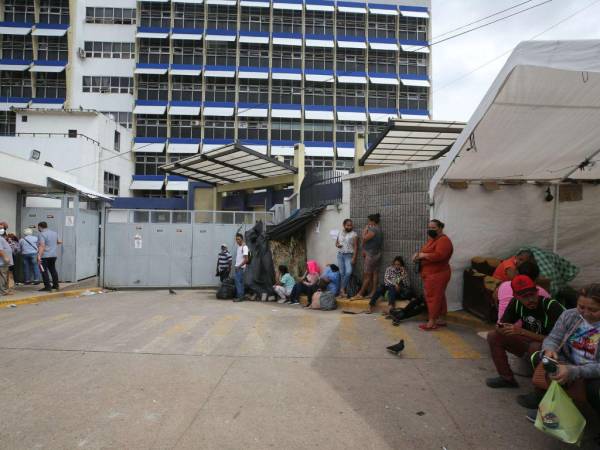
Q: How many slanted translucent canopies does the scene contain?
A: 2